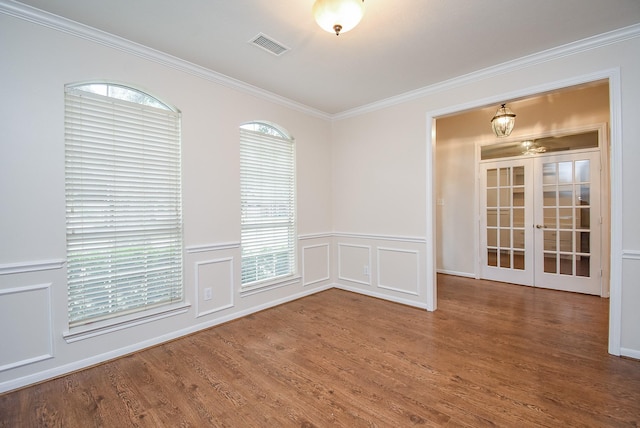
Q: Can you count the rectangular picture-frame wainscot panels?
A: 5